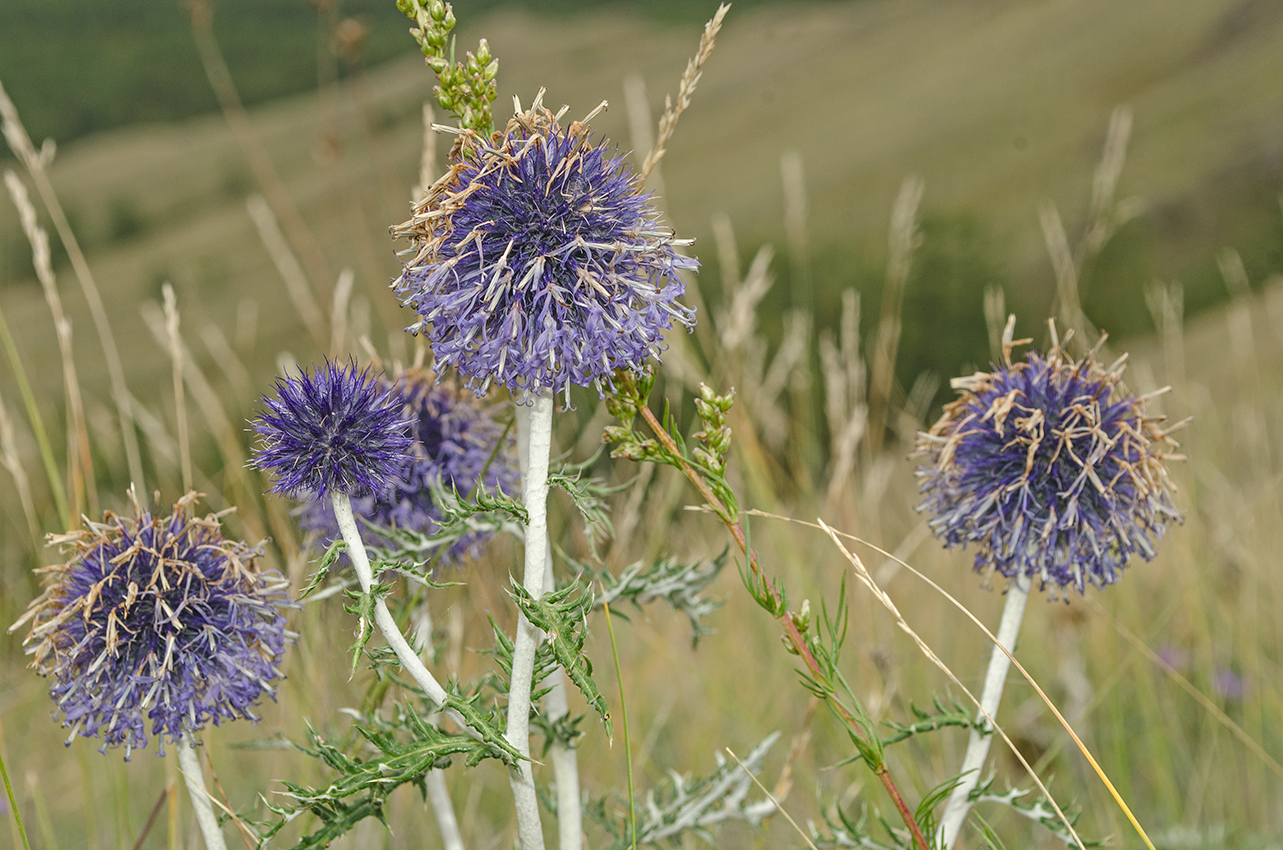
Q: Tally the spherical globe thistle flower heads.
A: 5